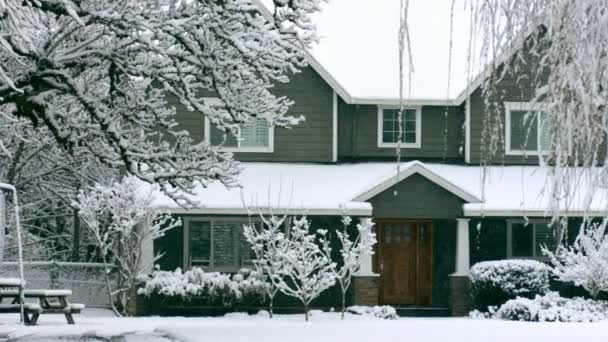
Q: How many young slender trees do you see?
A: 3